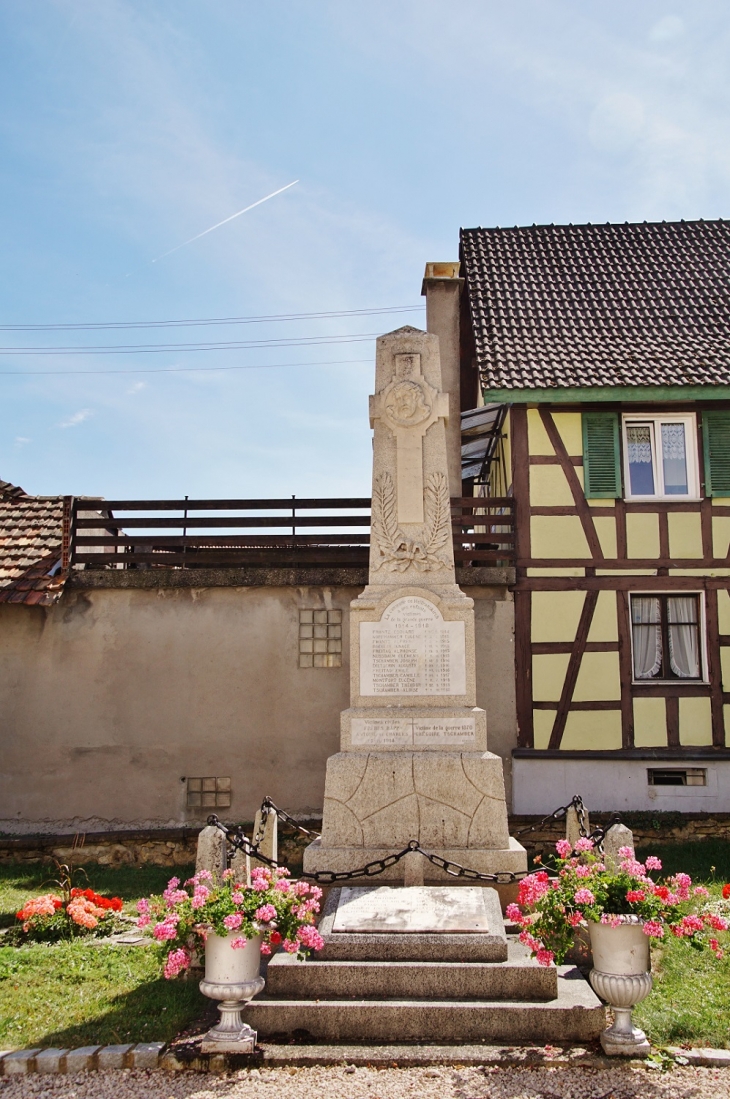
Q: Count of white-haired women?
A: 0